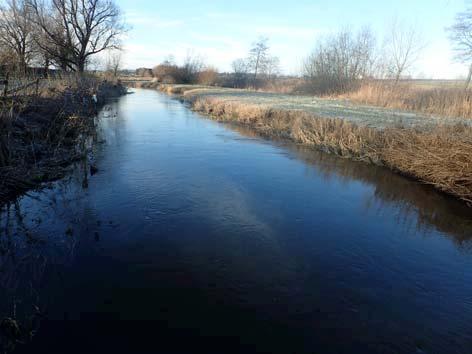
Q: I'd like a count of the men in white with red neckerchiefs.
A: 0